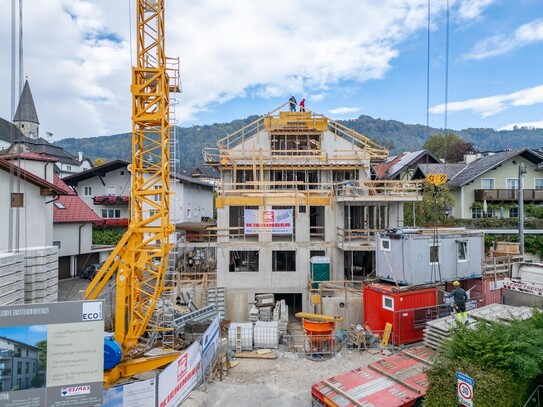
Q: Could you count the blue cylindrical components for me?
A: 1